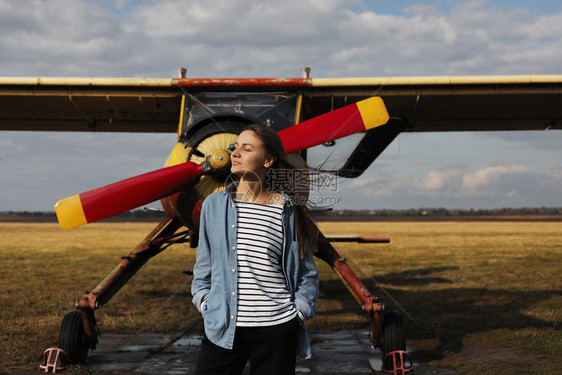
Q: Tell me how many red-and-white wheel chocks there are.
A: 2